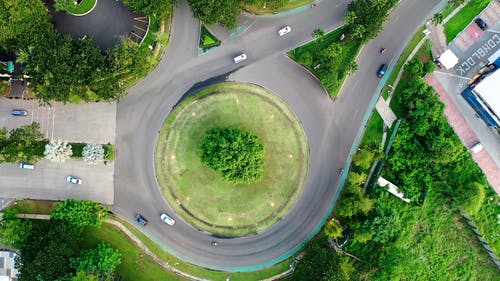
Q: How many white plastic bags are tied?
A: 0